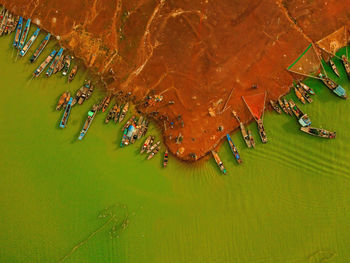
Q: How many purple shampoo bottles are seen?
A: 0